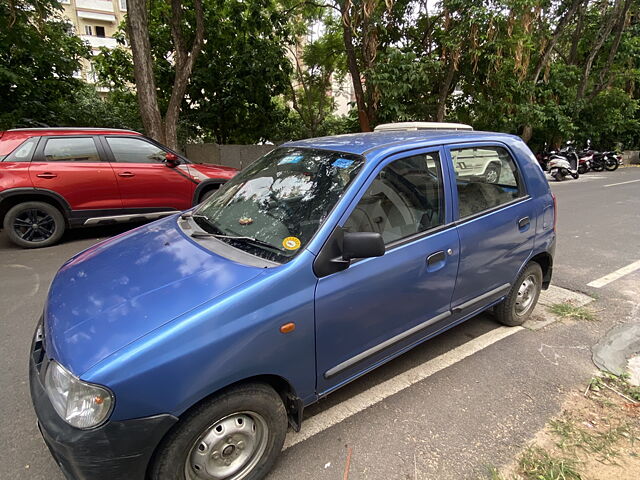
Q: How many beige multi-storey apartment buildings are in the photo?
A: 1